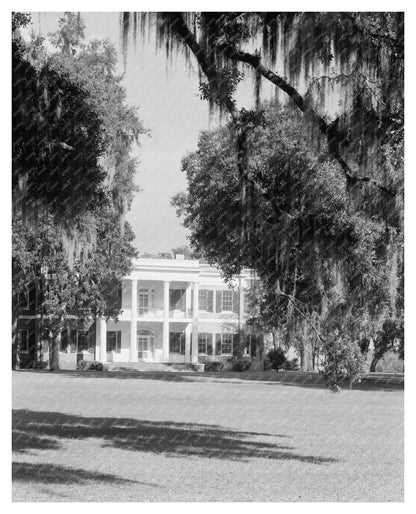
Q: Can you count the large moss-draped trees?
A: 2